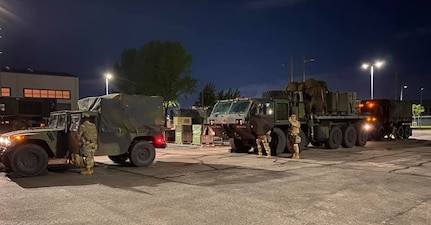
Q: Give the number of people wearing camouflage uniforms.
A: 3